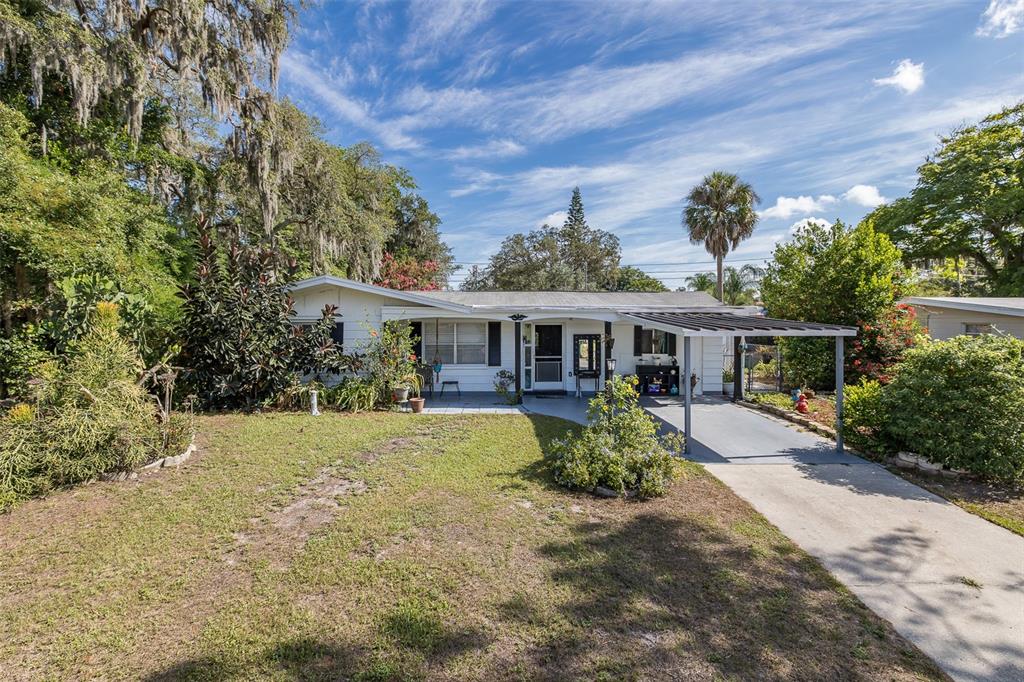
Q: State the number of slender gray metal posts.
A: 2